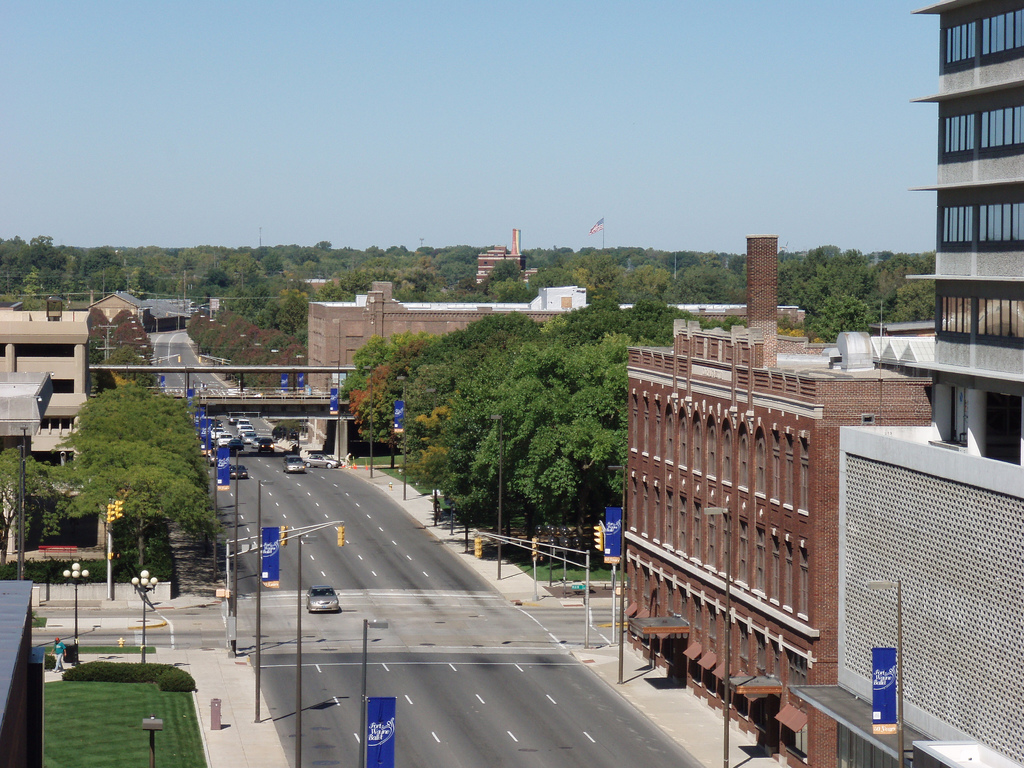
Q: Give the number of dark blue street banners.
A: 13